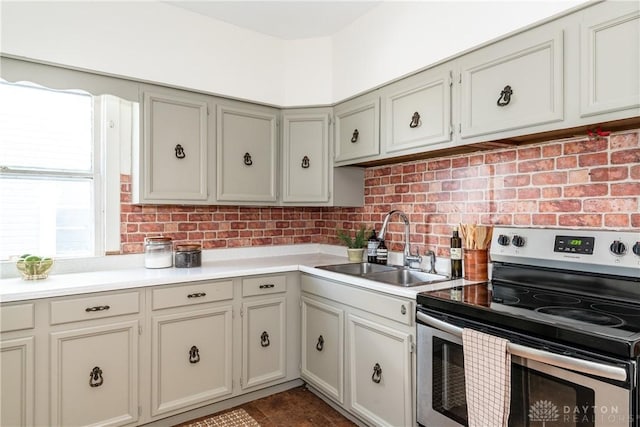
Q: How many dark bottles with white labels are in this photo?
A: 3